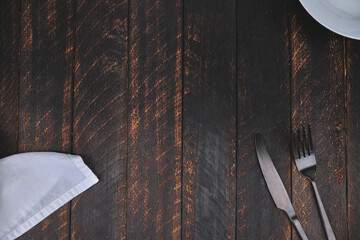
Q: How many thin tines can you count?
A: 4